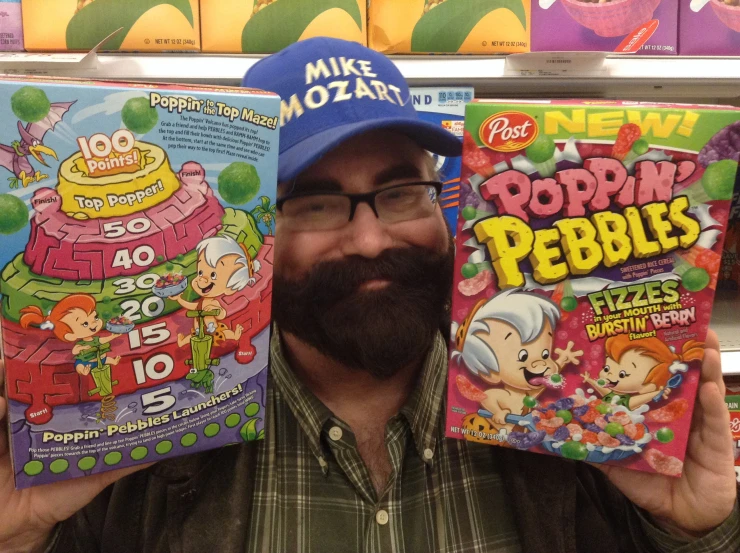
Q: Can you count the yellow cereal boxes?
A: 3